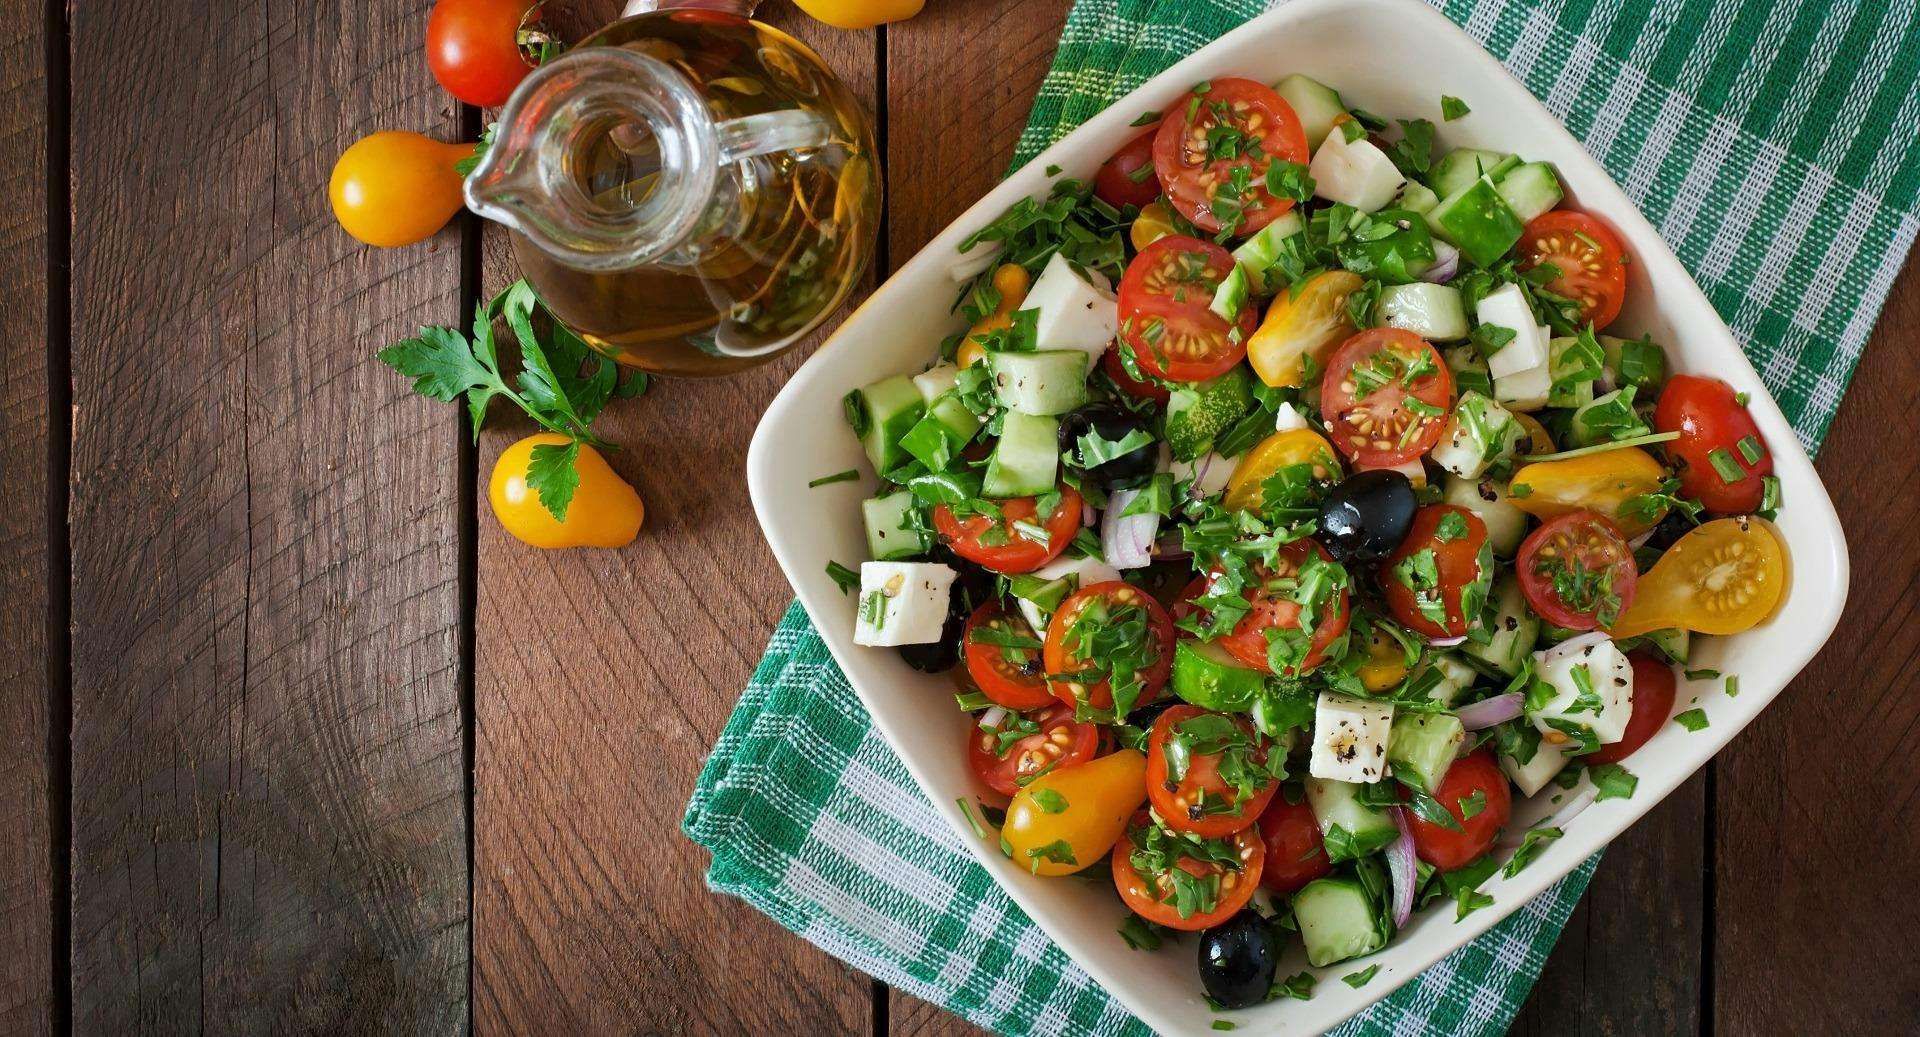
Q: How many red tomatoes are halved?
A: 12